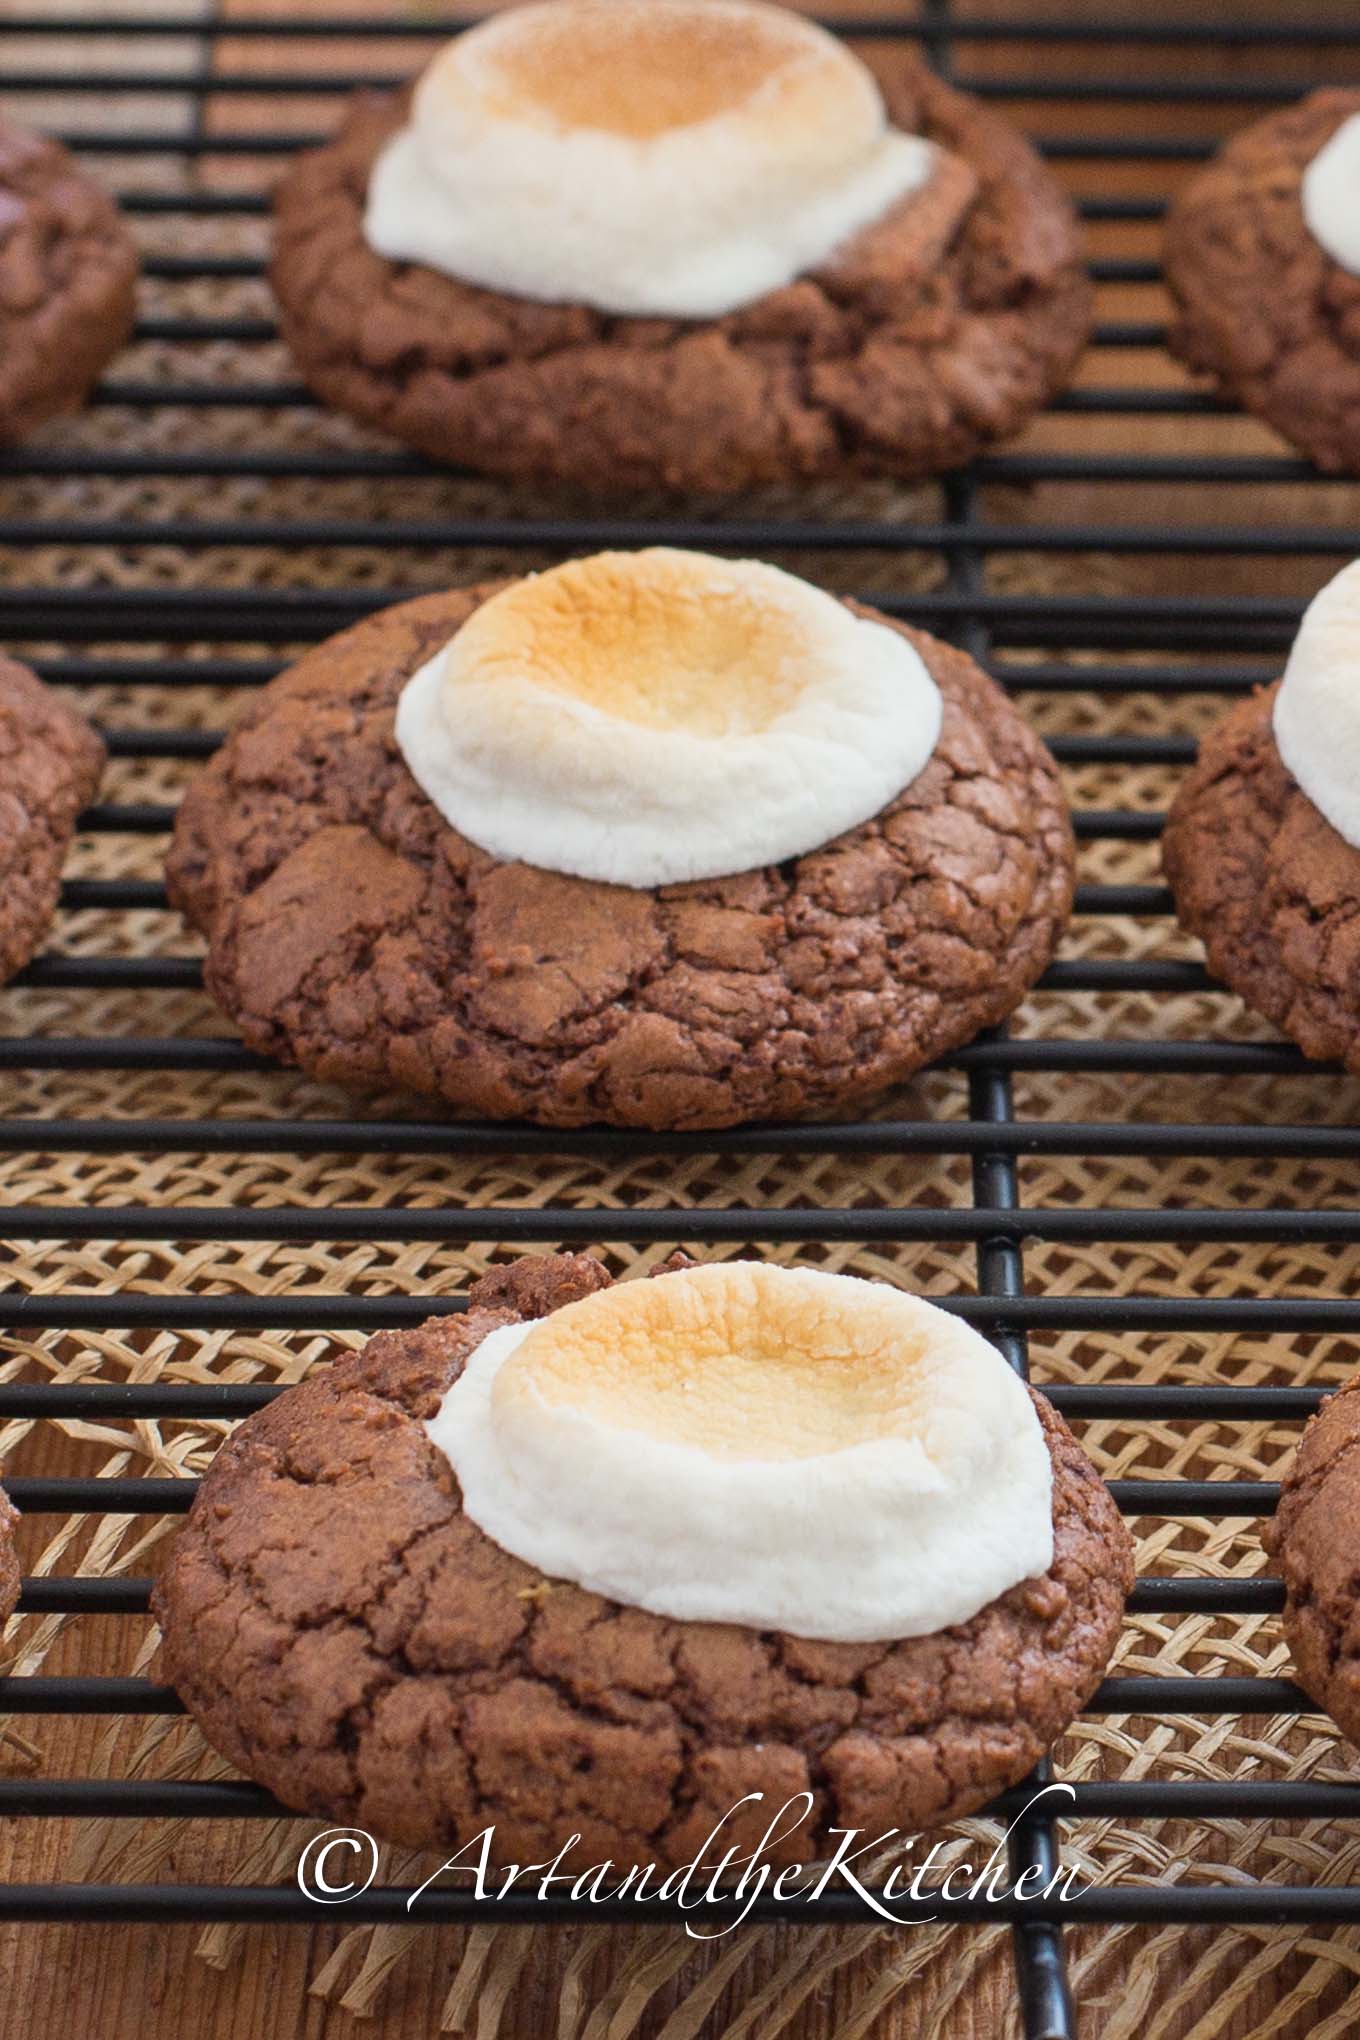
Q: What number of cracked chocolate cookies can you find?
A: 9